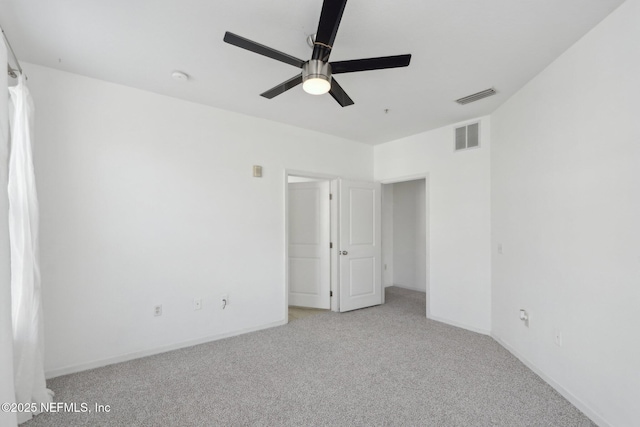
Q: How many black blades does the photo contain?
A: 5